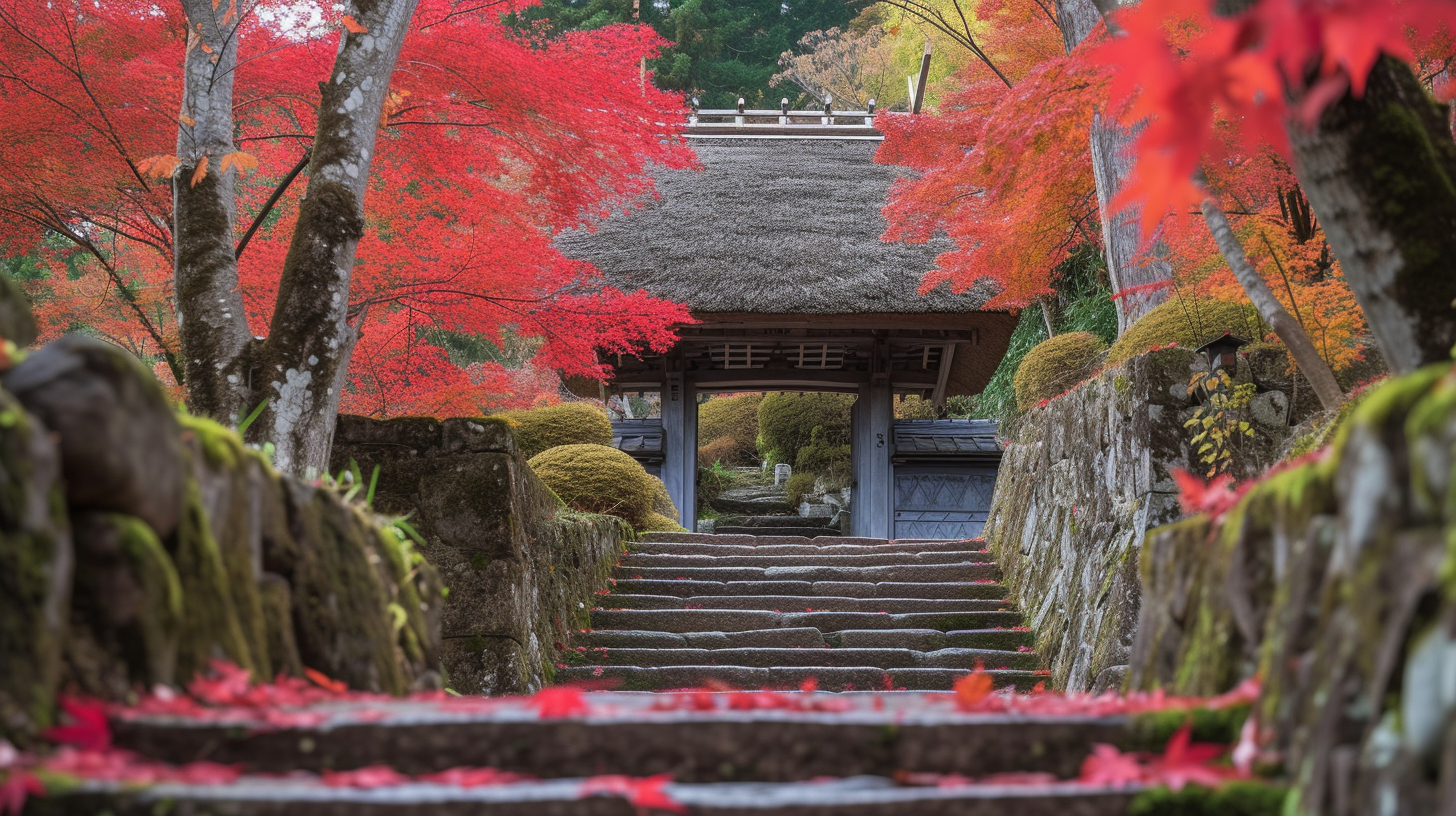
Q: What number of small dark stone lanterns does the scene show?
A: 1